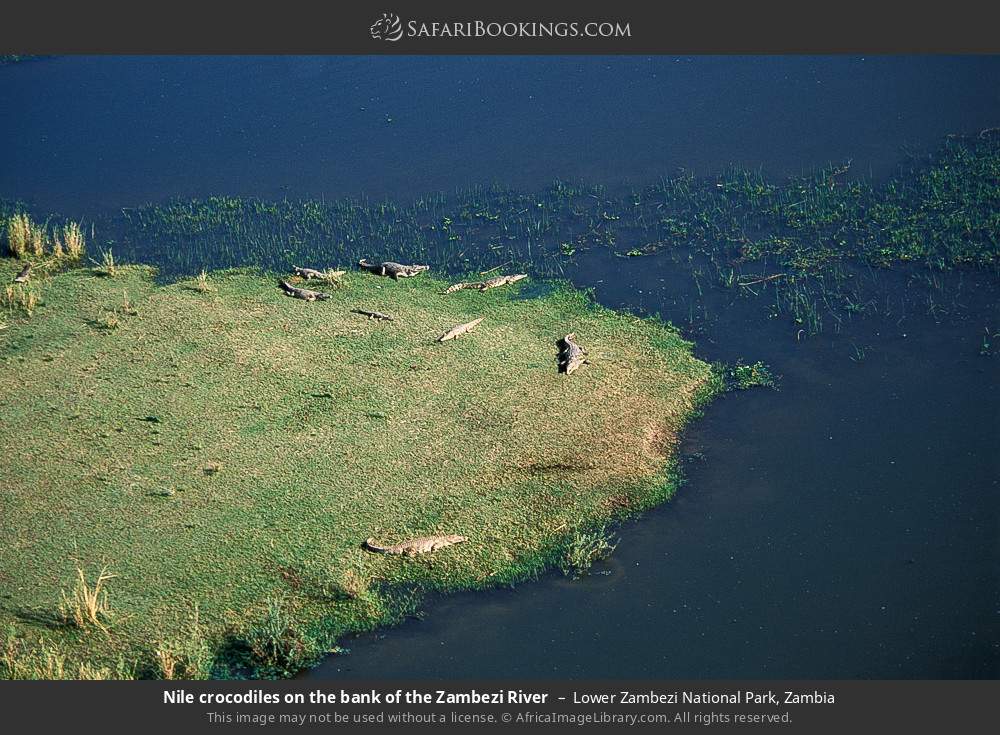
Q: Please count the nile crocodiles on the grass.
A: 8